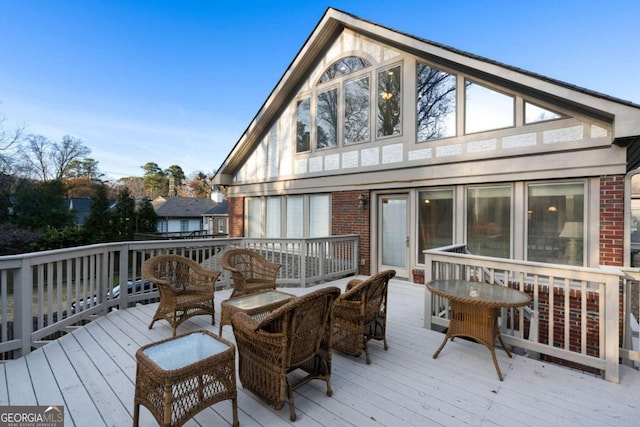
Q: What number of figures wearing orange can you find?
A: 0